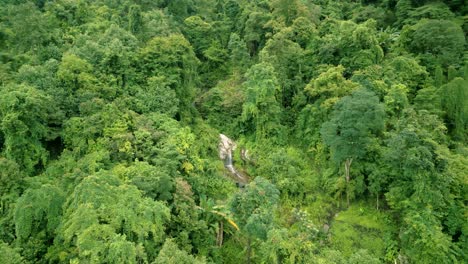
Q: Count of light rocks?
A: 2